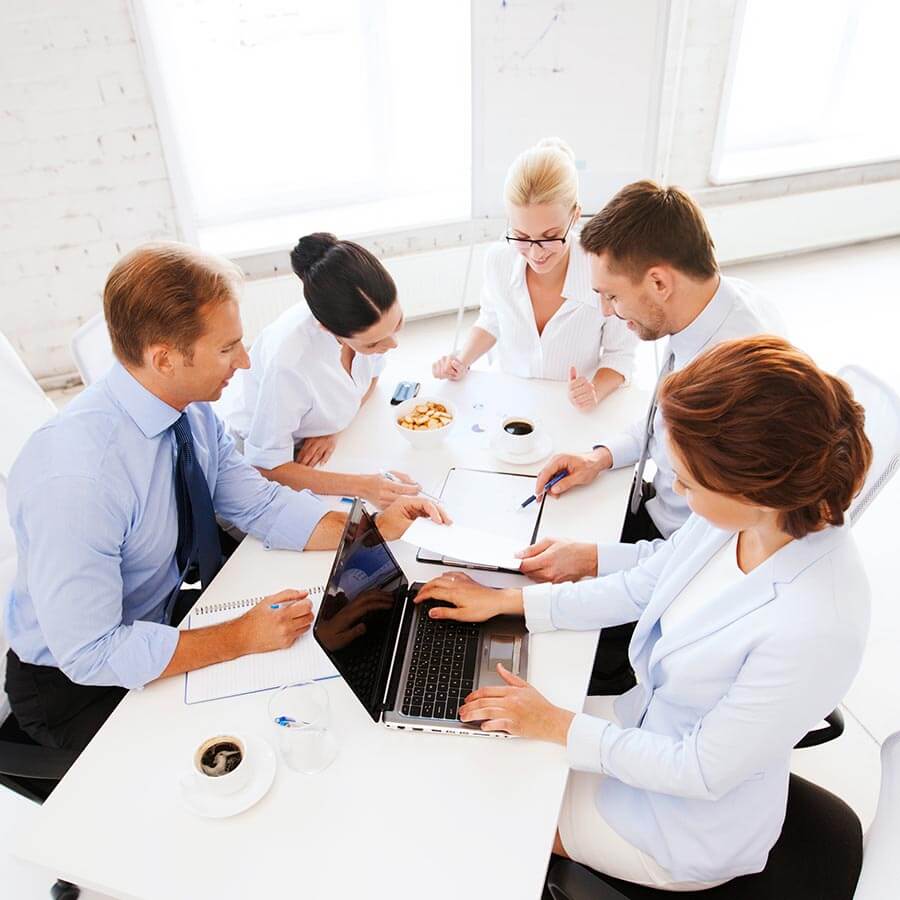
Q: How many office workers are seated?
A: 5